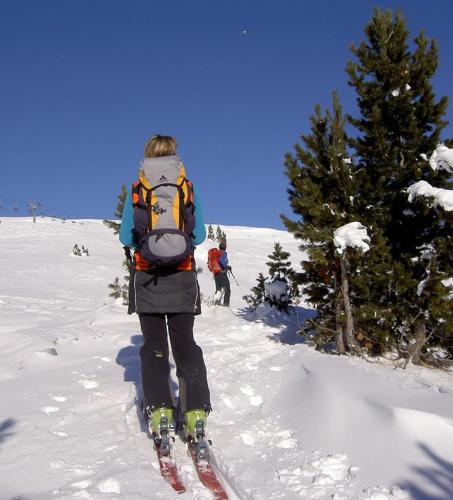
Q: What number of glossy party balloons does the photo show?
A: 0